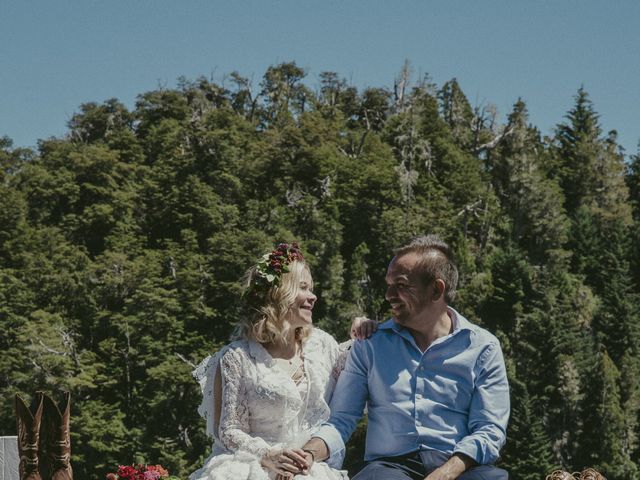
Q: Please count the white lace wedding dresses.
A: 1